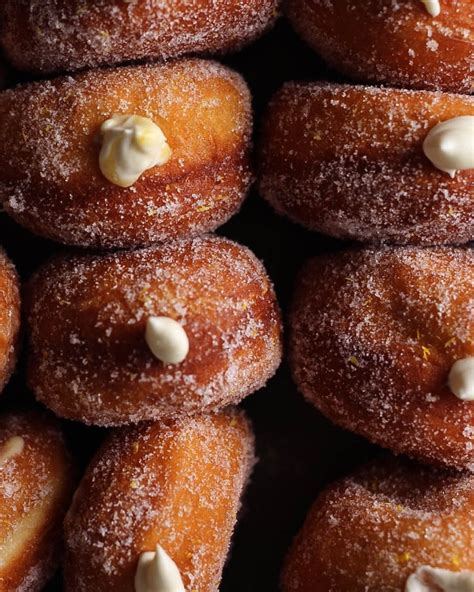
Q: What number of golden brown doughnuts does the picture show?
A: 10